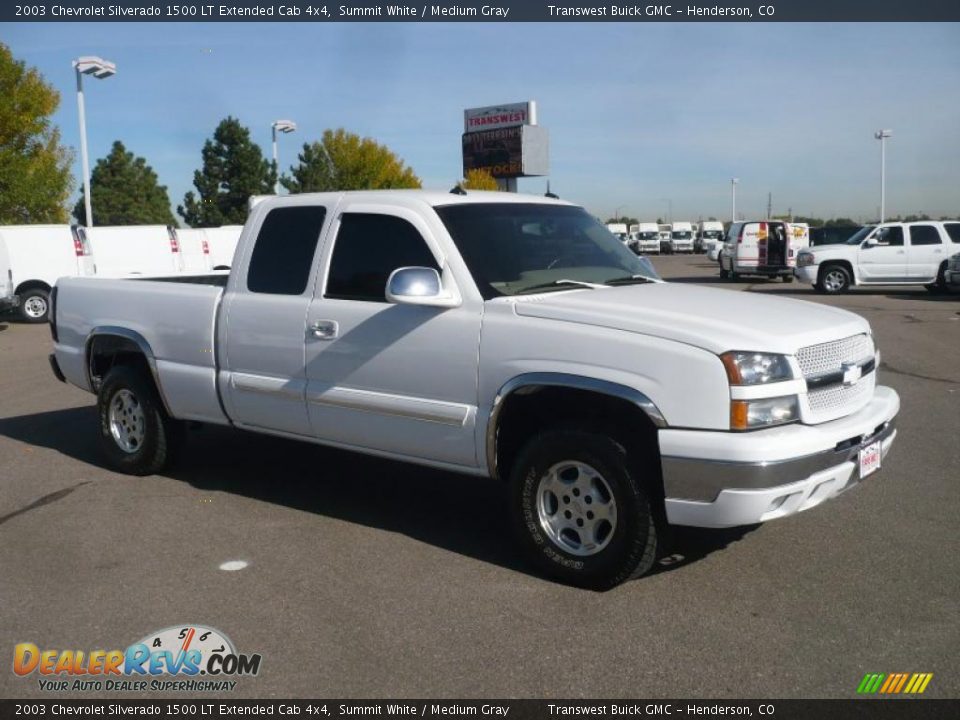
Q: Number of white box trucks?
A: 4